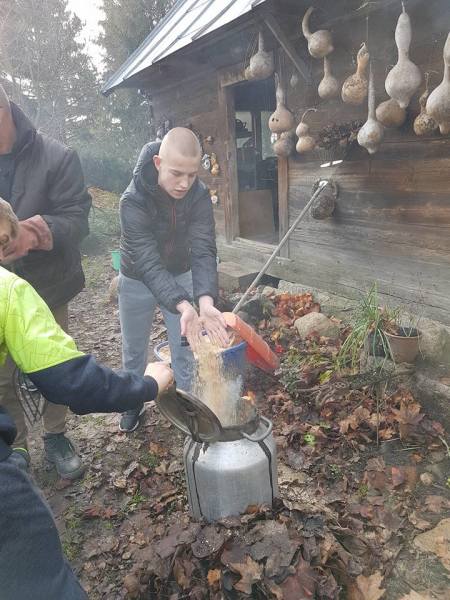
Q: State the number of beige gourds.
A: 12